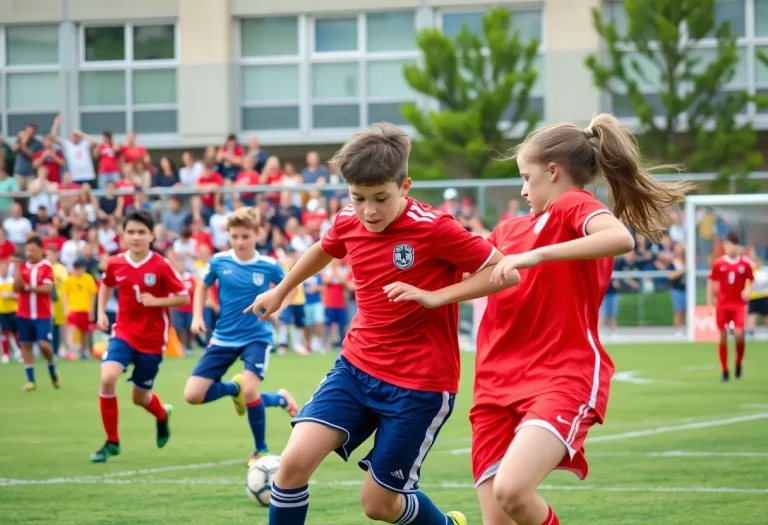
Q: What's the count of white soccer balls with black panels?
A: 1